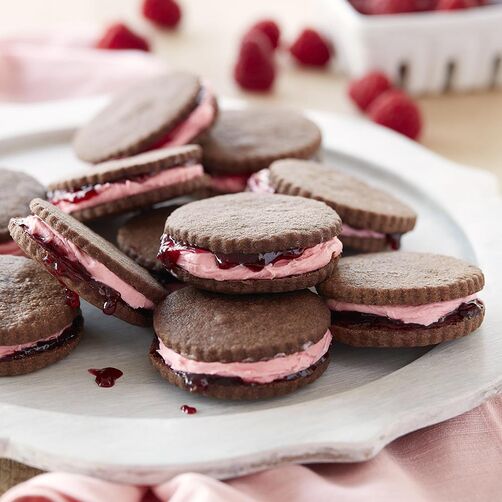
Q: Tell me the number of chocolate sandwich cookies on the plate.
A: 11